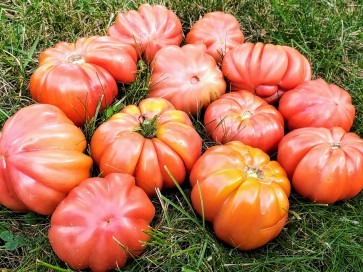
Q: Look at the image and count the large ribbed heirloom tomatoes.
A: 12